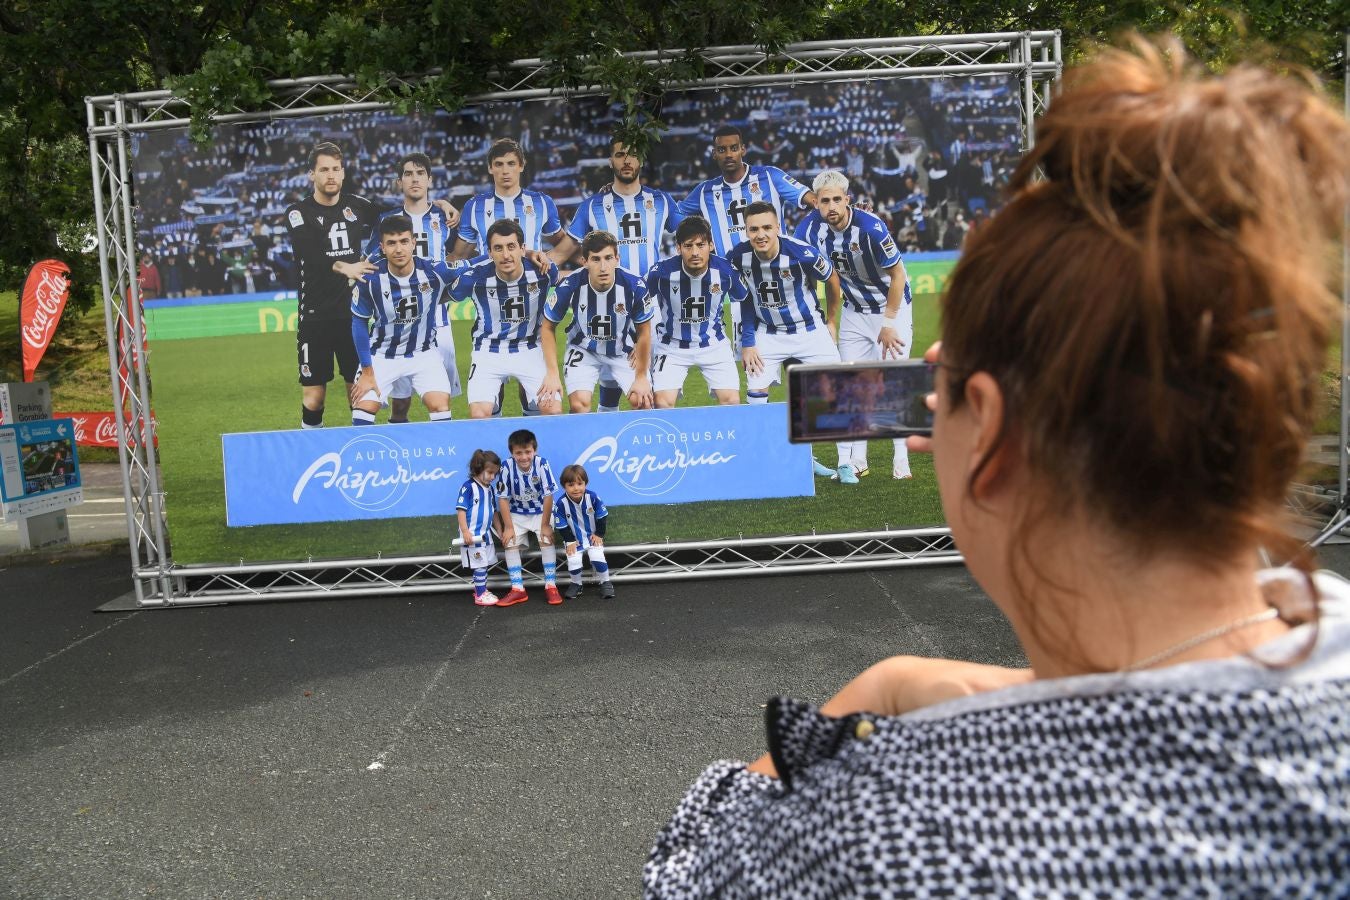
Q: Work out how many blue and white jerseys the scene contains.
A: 13